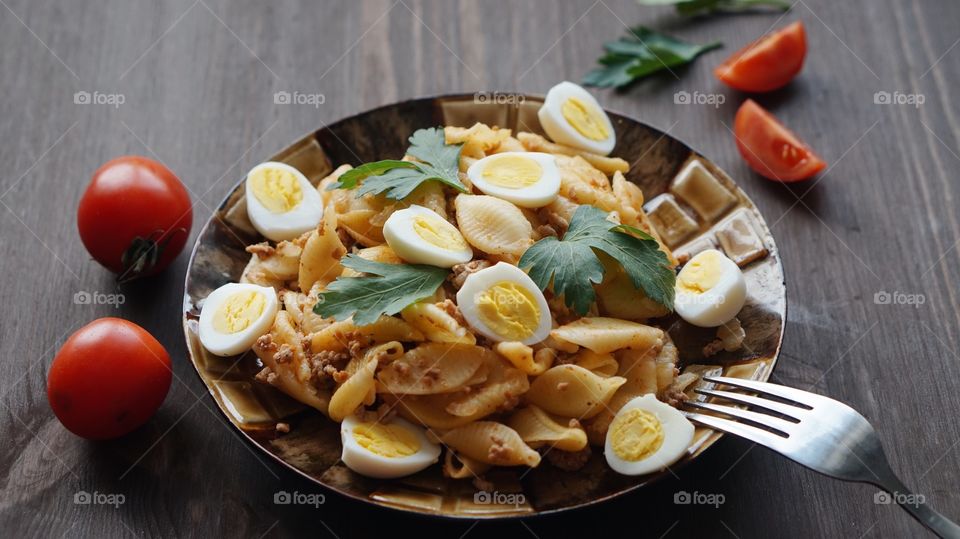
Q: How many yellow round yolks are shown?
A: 9